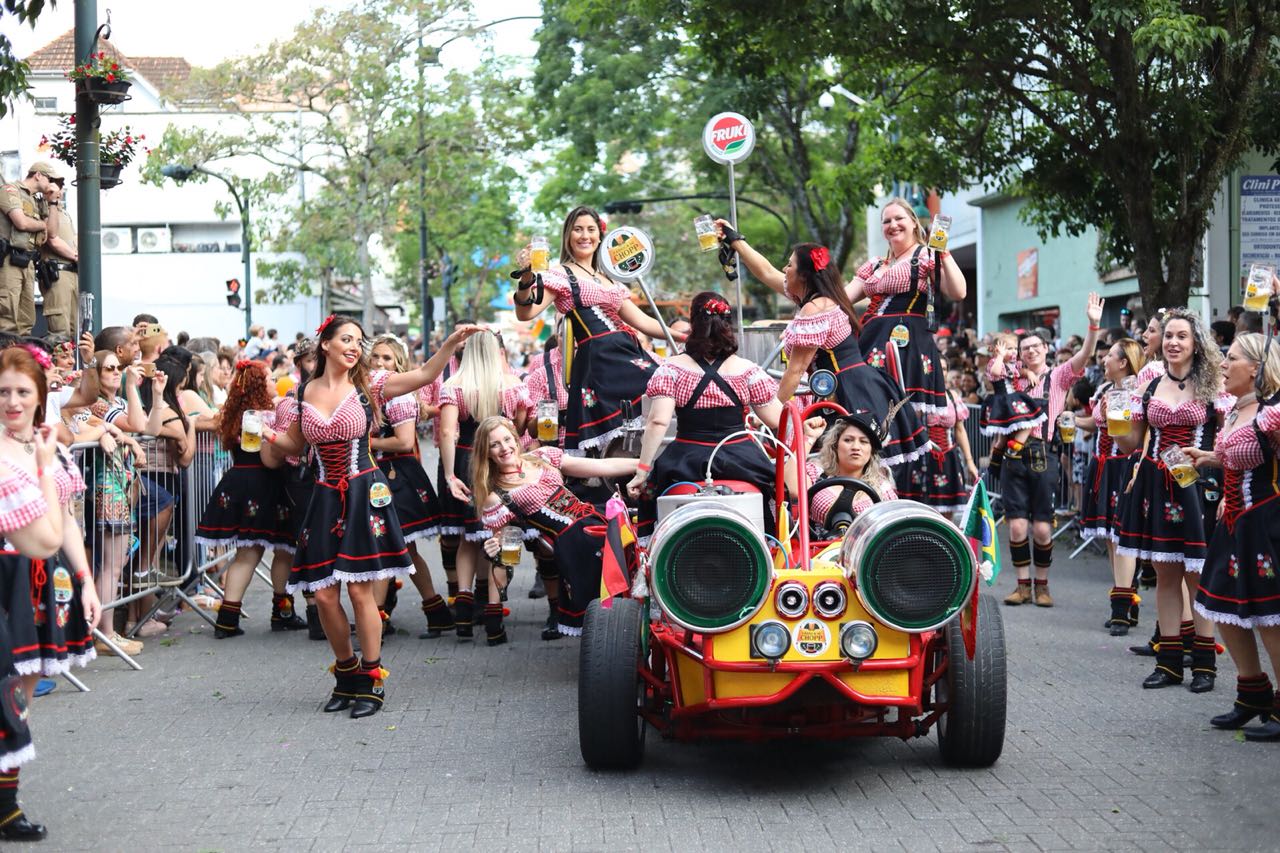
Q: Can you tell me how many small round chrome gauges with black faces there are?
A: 2